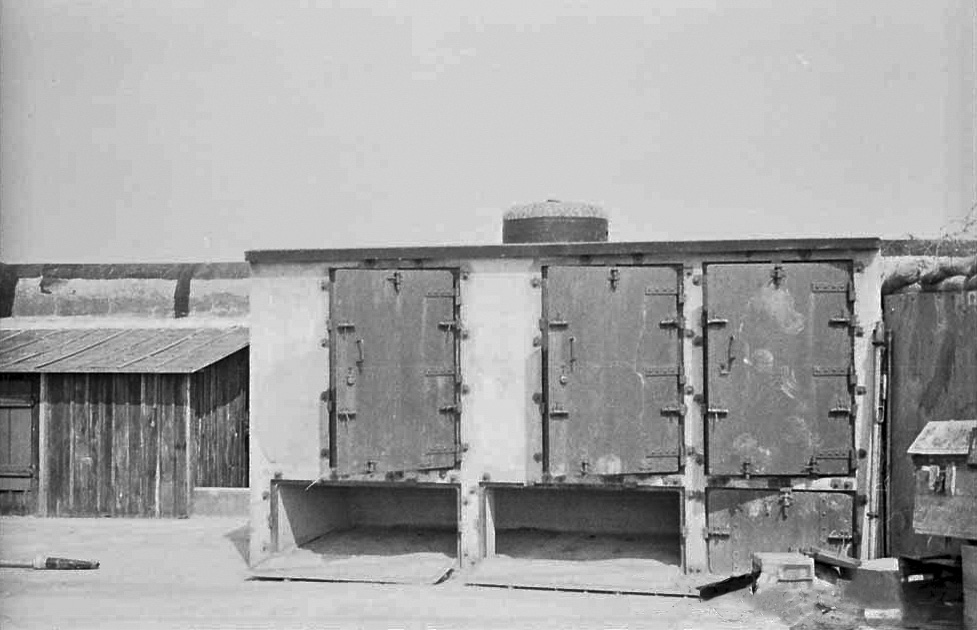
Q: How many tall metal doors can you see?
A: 3